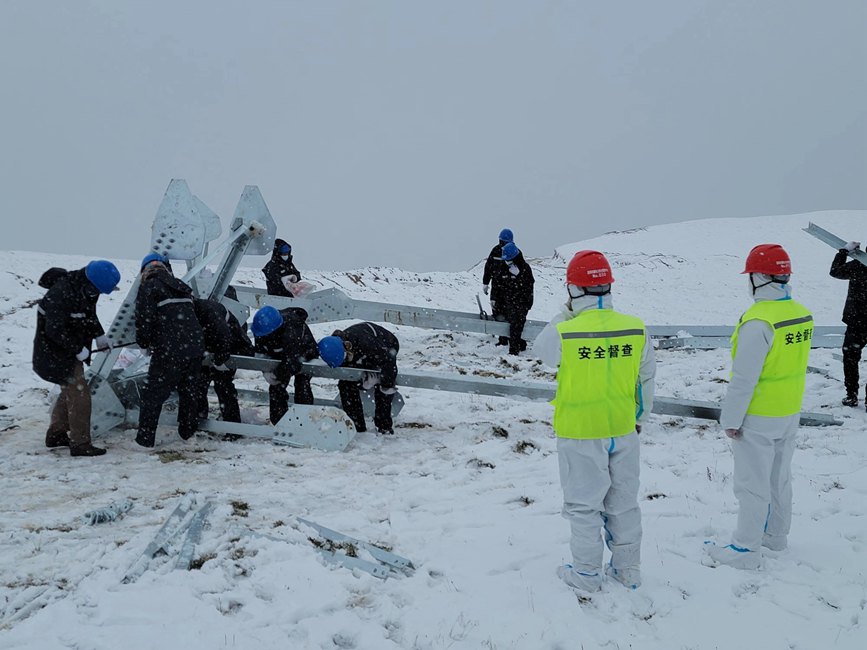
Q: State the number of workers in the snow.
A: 11